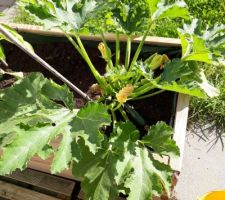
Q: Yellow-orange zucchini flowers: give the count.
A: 3